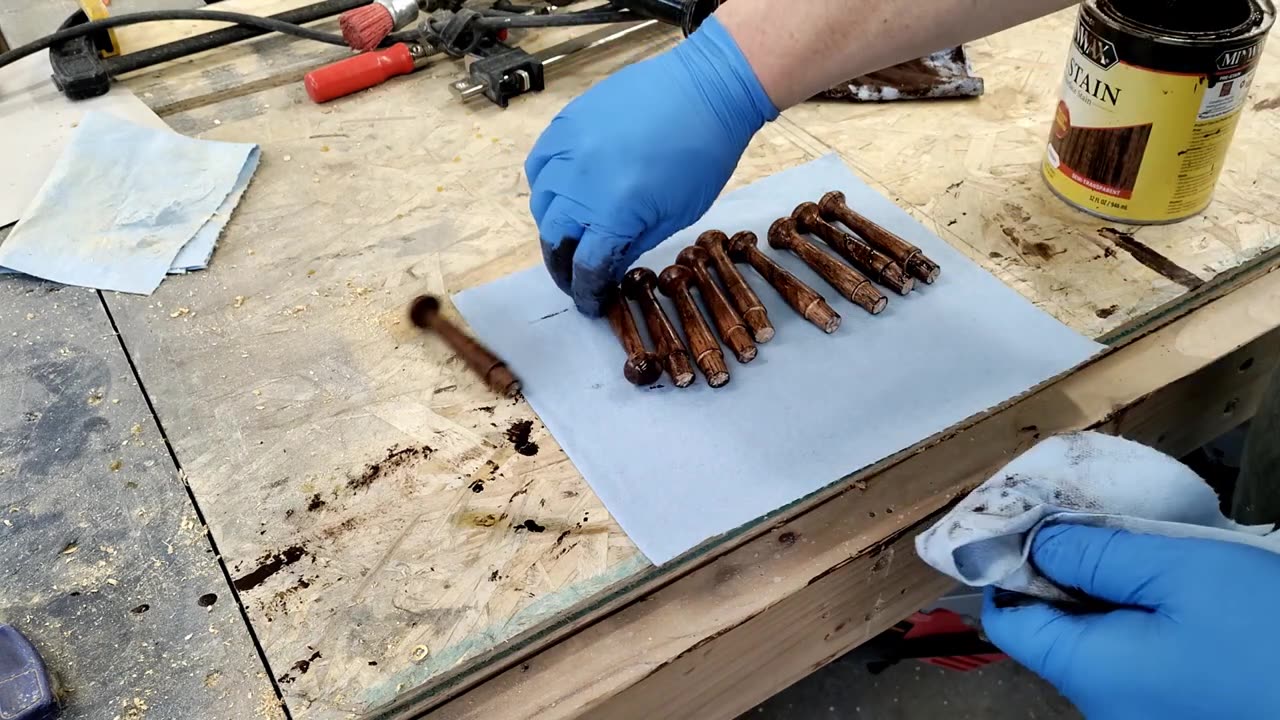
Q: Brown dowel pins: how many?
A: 10